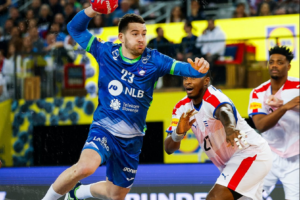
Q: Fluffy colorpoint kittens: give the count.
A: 0